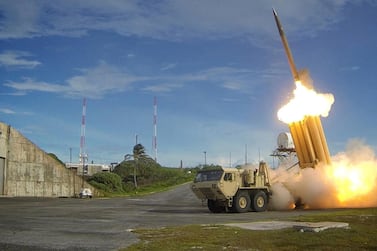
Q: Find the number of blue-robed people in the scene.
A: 0